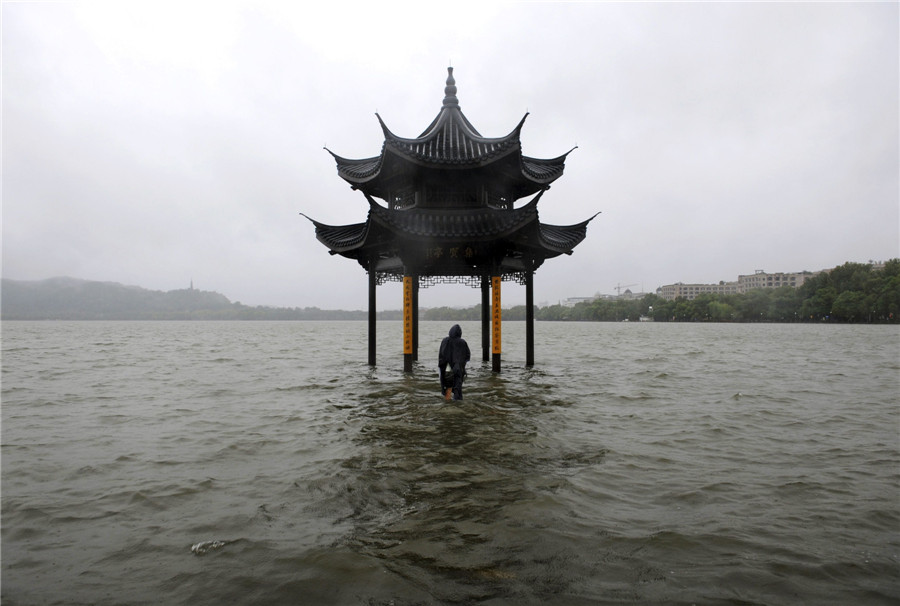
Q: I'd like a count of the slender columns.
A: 6